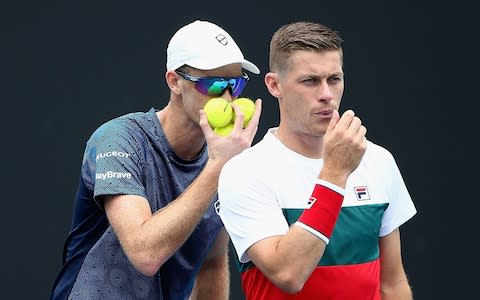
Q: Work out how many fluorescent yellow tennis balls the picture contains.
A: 3